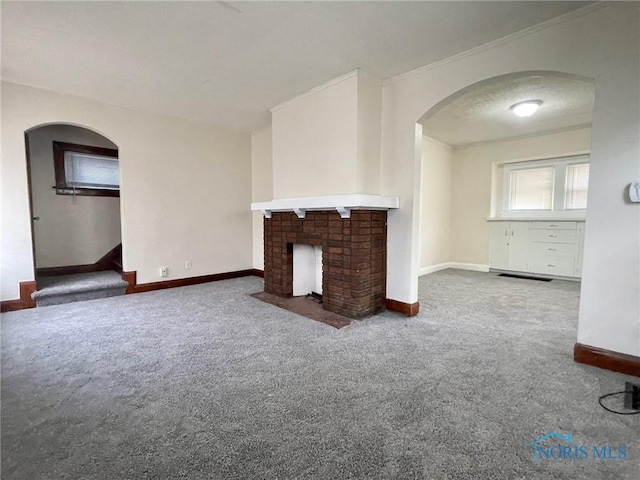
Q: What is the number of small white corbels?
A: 3